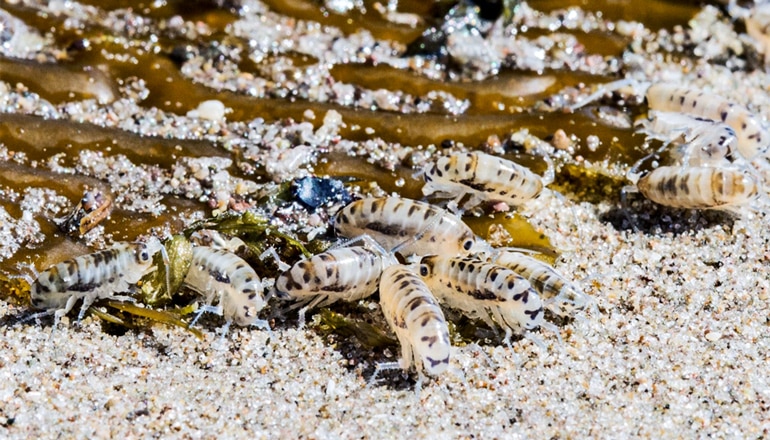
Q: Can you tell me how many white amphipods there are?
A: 11